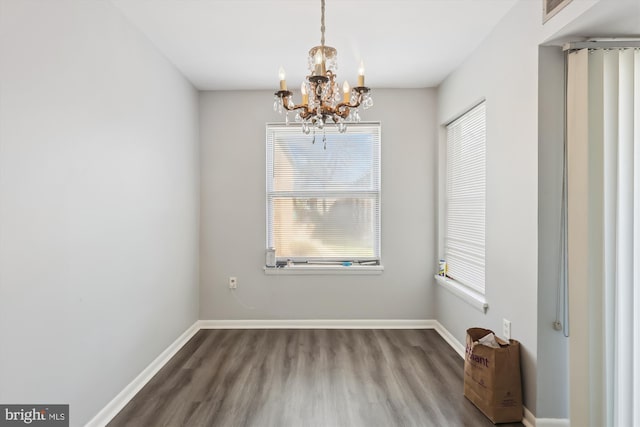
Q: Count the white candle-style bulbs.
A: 5